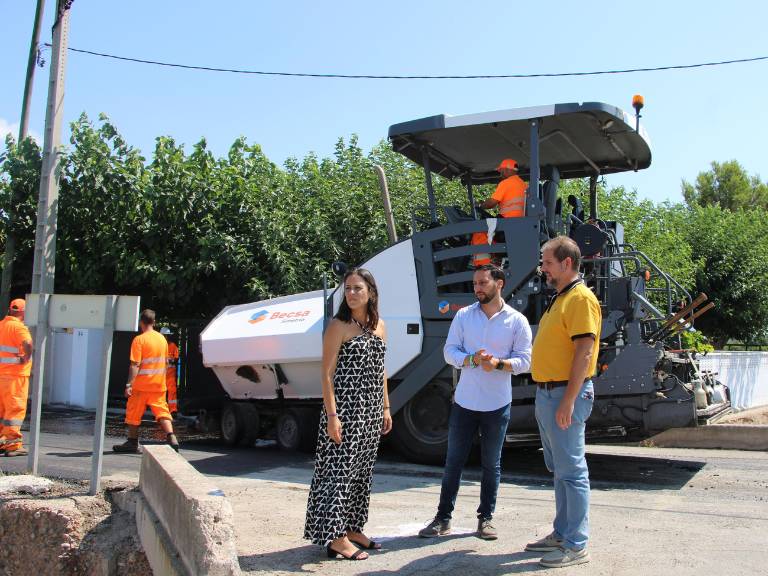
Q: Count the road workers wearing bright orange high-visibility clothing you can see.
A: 4